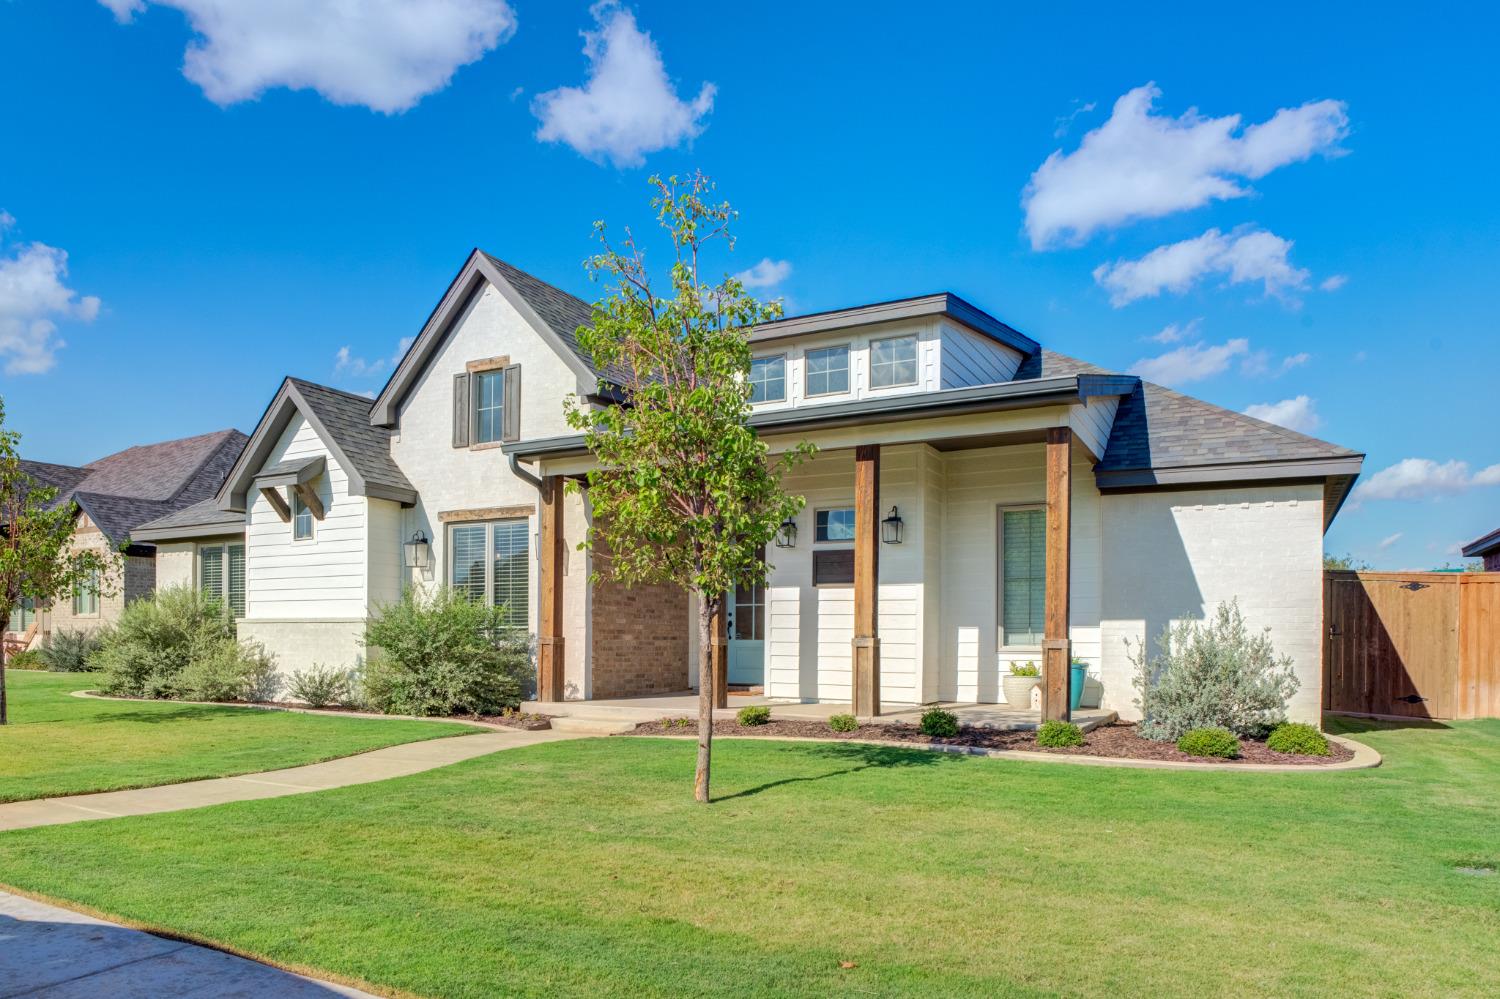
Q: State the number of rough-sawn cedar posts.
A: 4